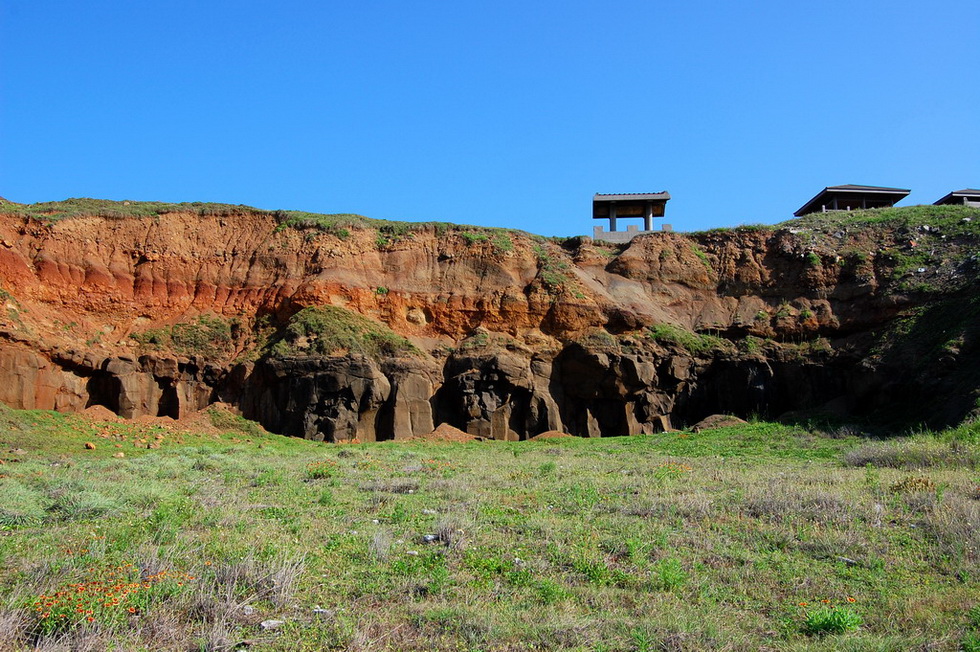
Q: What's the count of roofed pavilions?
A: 3